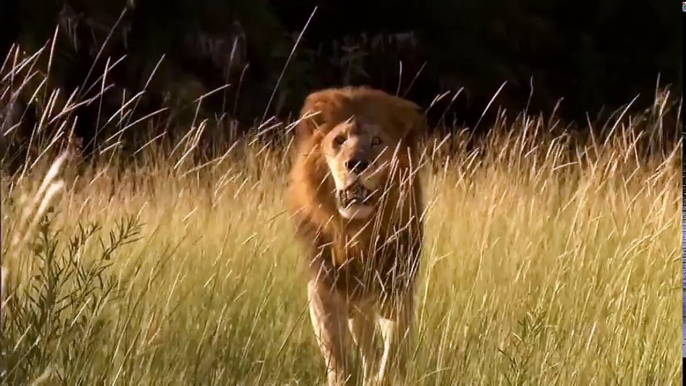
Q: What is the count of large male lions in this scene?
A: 1